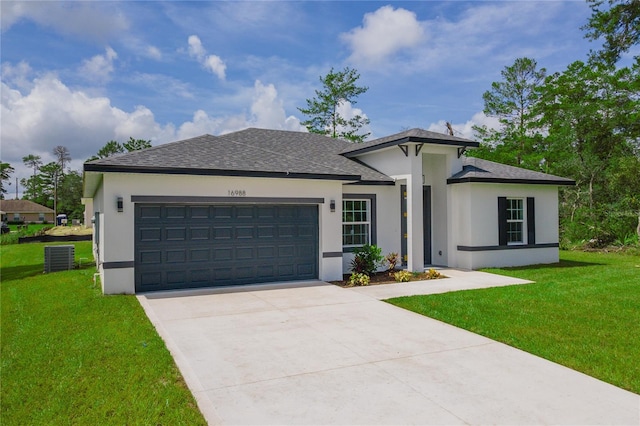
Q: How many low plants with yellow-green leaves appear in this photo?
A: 3